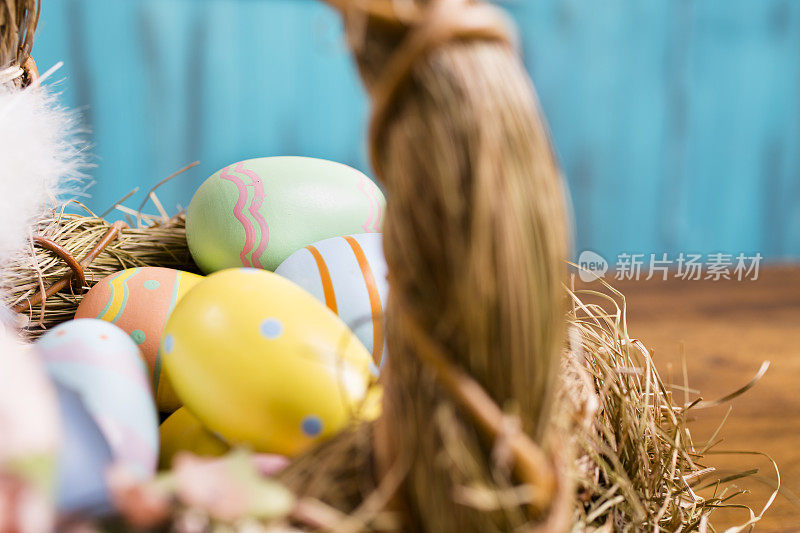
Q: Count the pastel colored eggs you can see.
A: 6